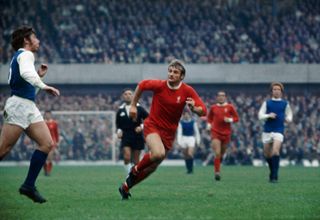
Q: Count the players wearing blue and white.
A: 3